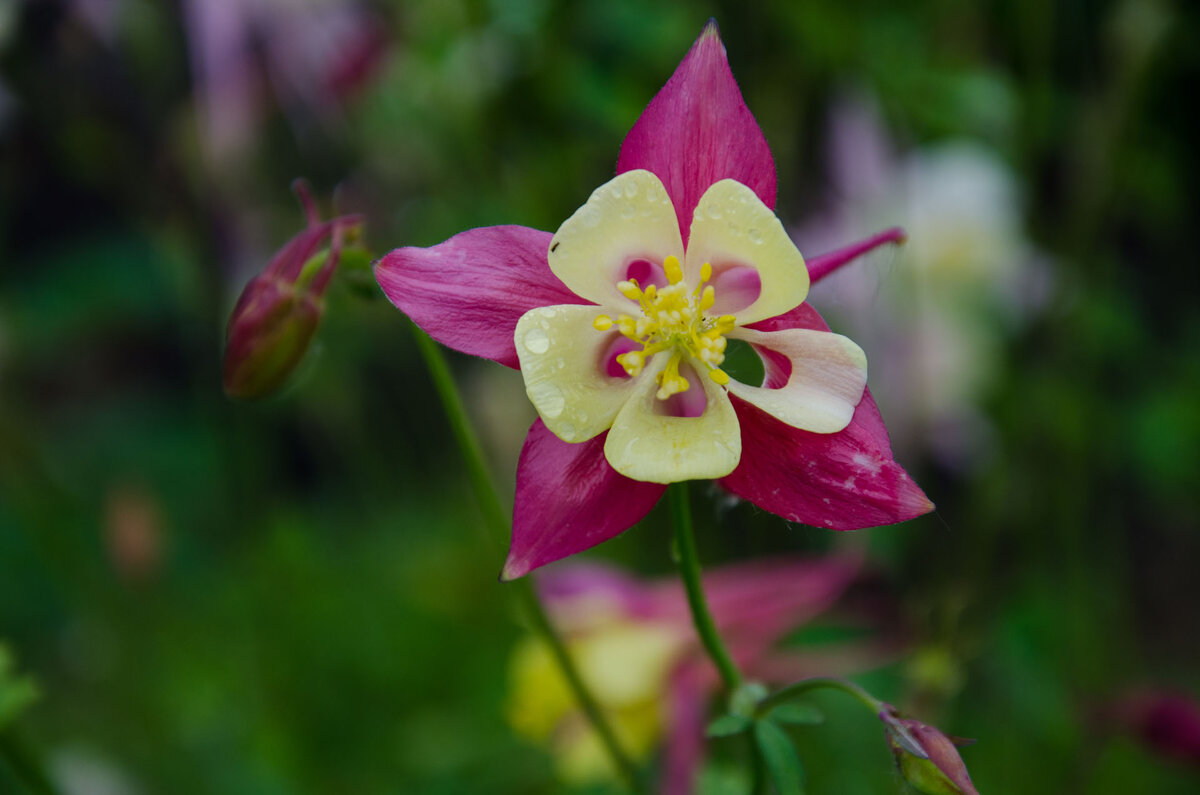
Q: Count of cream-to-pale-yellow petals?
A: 5